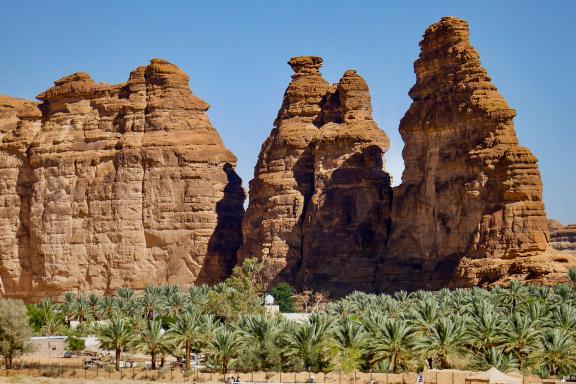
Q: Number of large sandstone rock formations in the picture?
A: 3